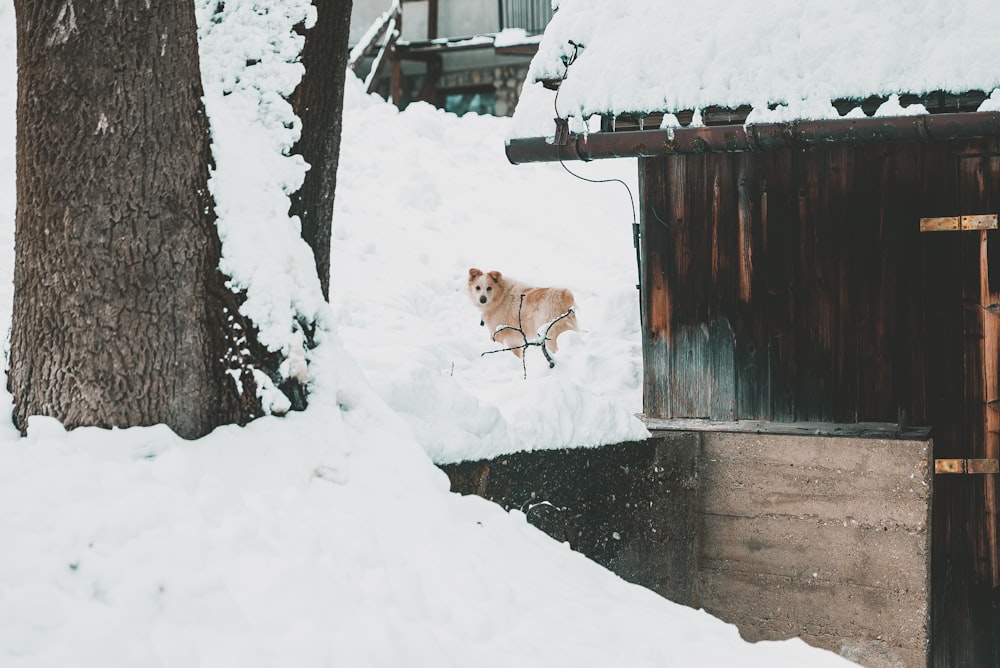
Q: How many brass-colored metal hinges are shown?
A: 2